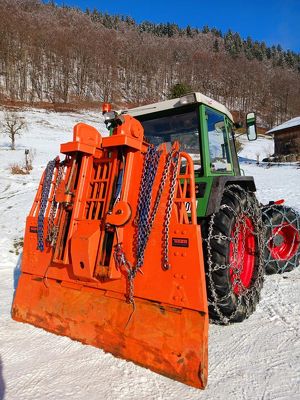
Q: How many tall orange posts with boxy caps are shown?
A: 2